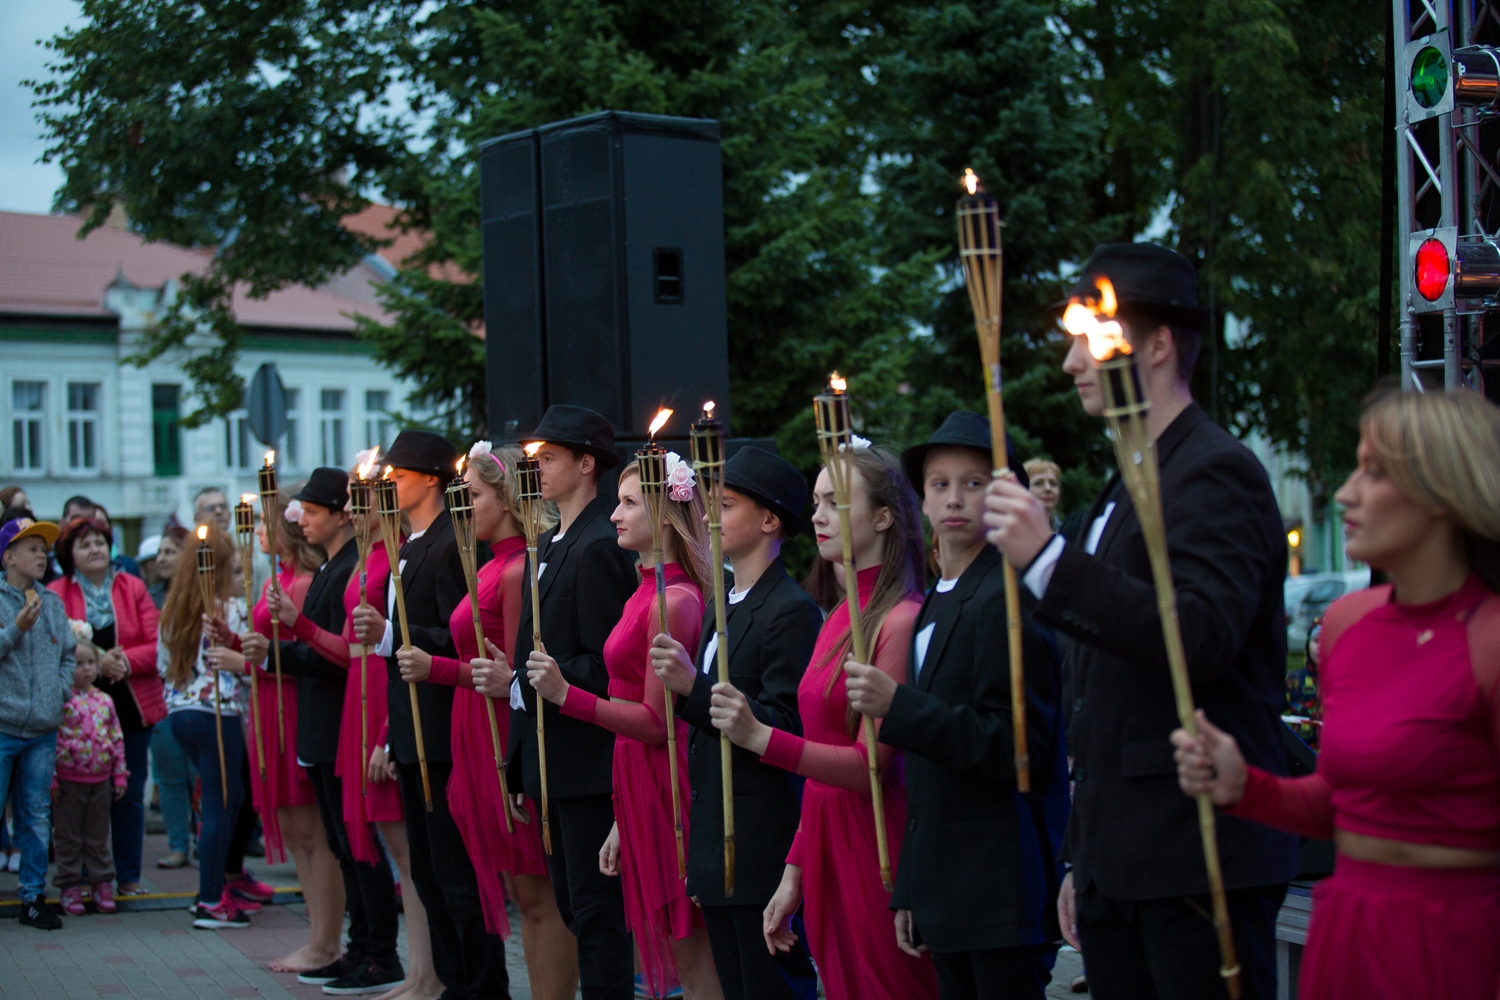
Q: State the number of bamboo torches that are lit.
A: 12